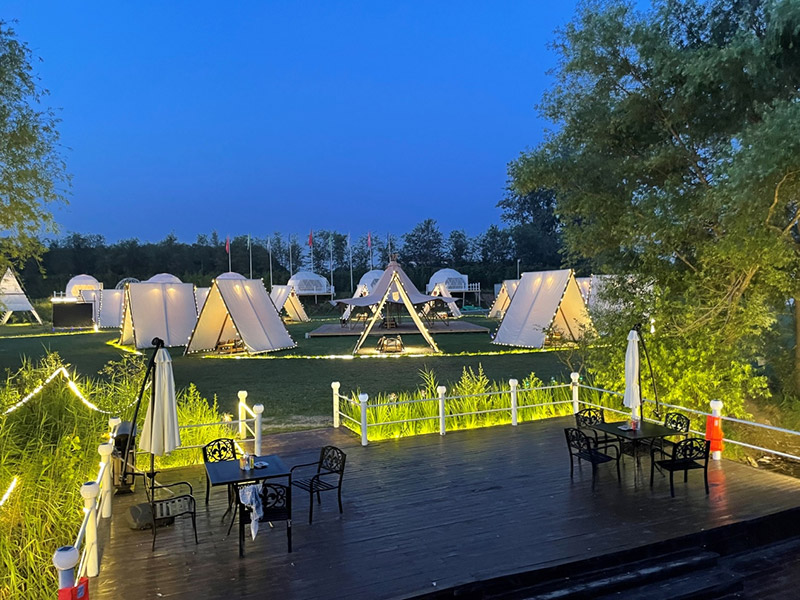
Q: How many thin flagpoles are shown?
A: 9